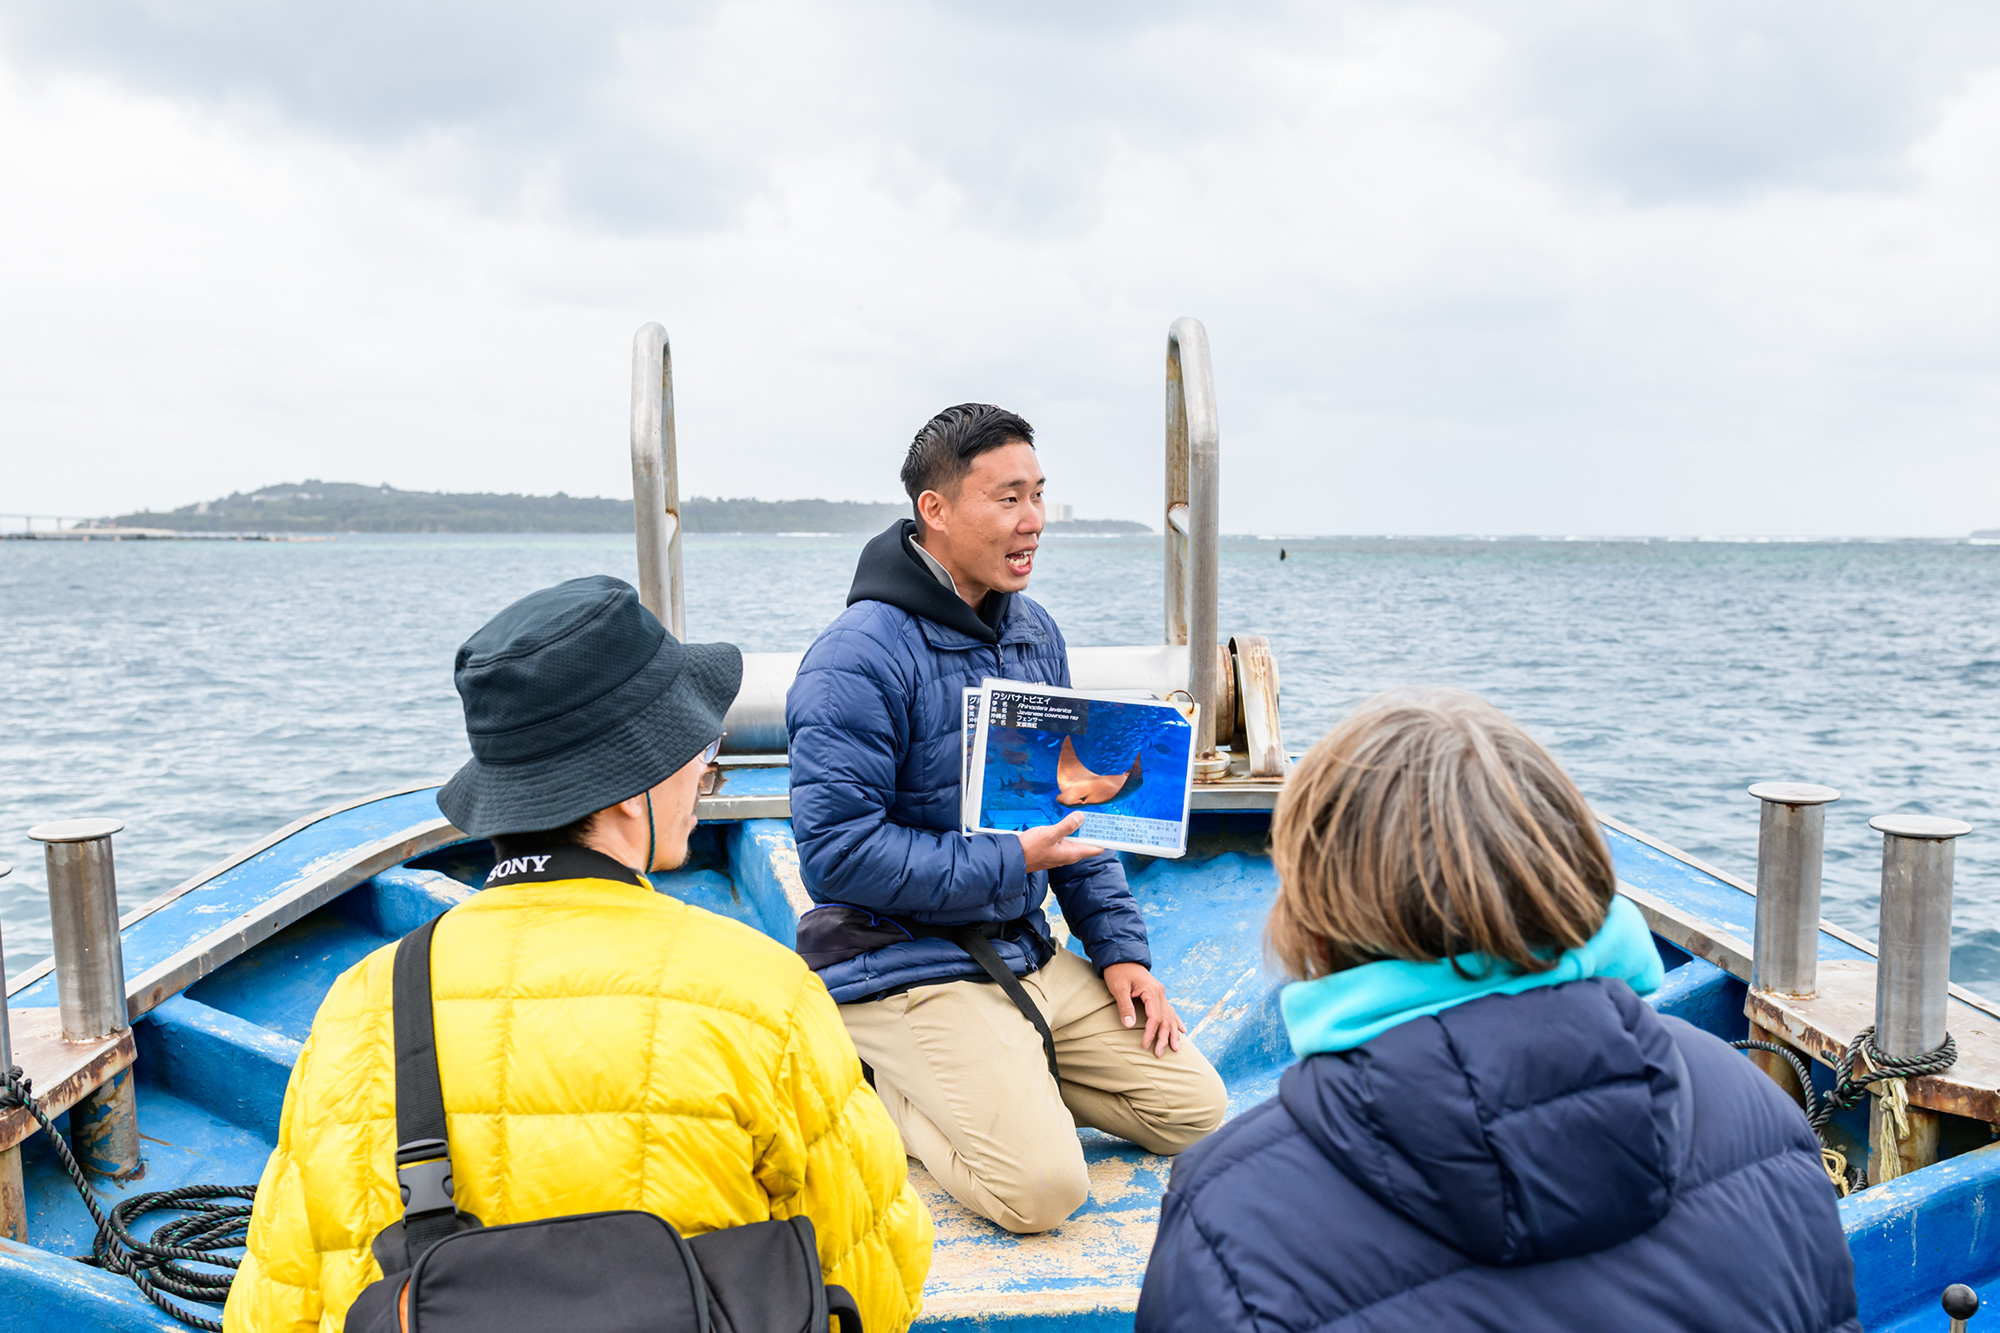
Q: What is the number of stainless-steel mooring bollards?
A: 4